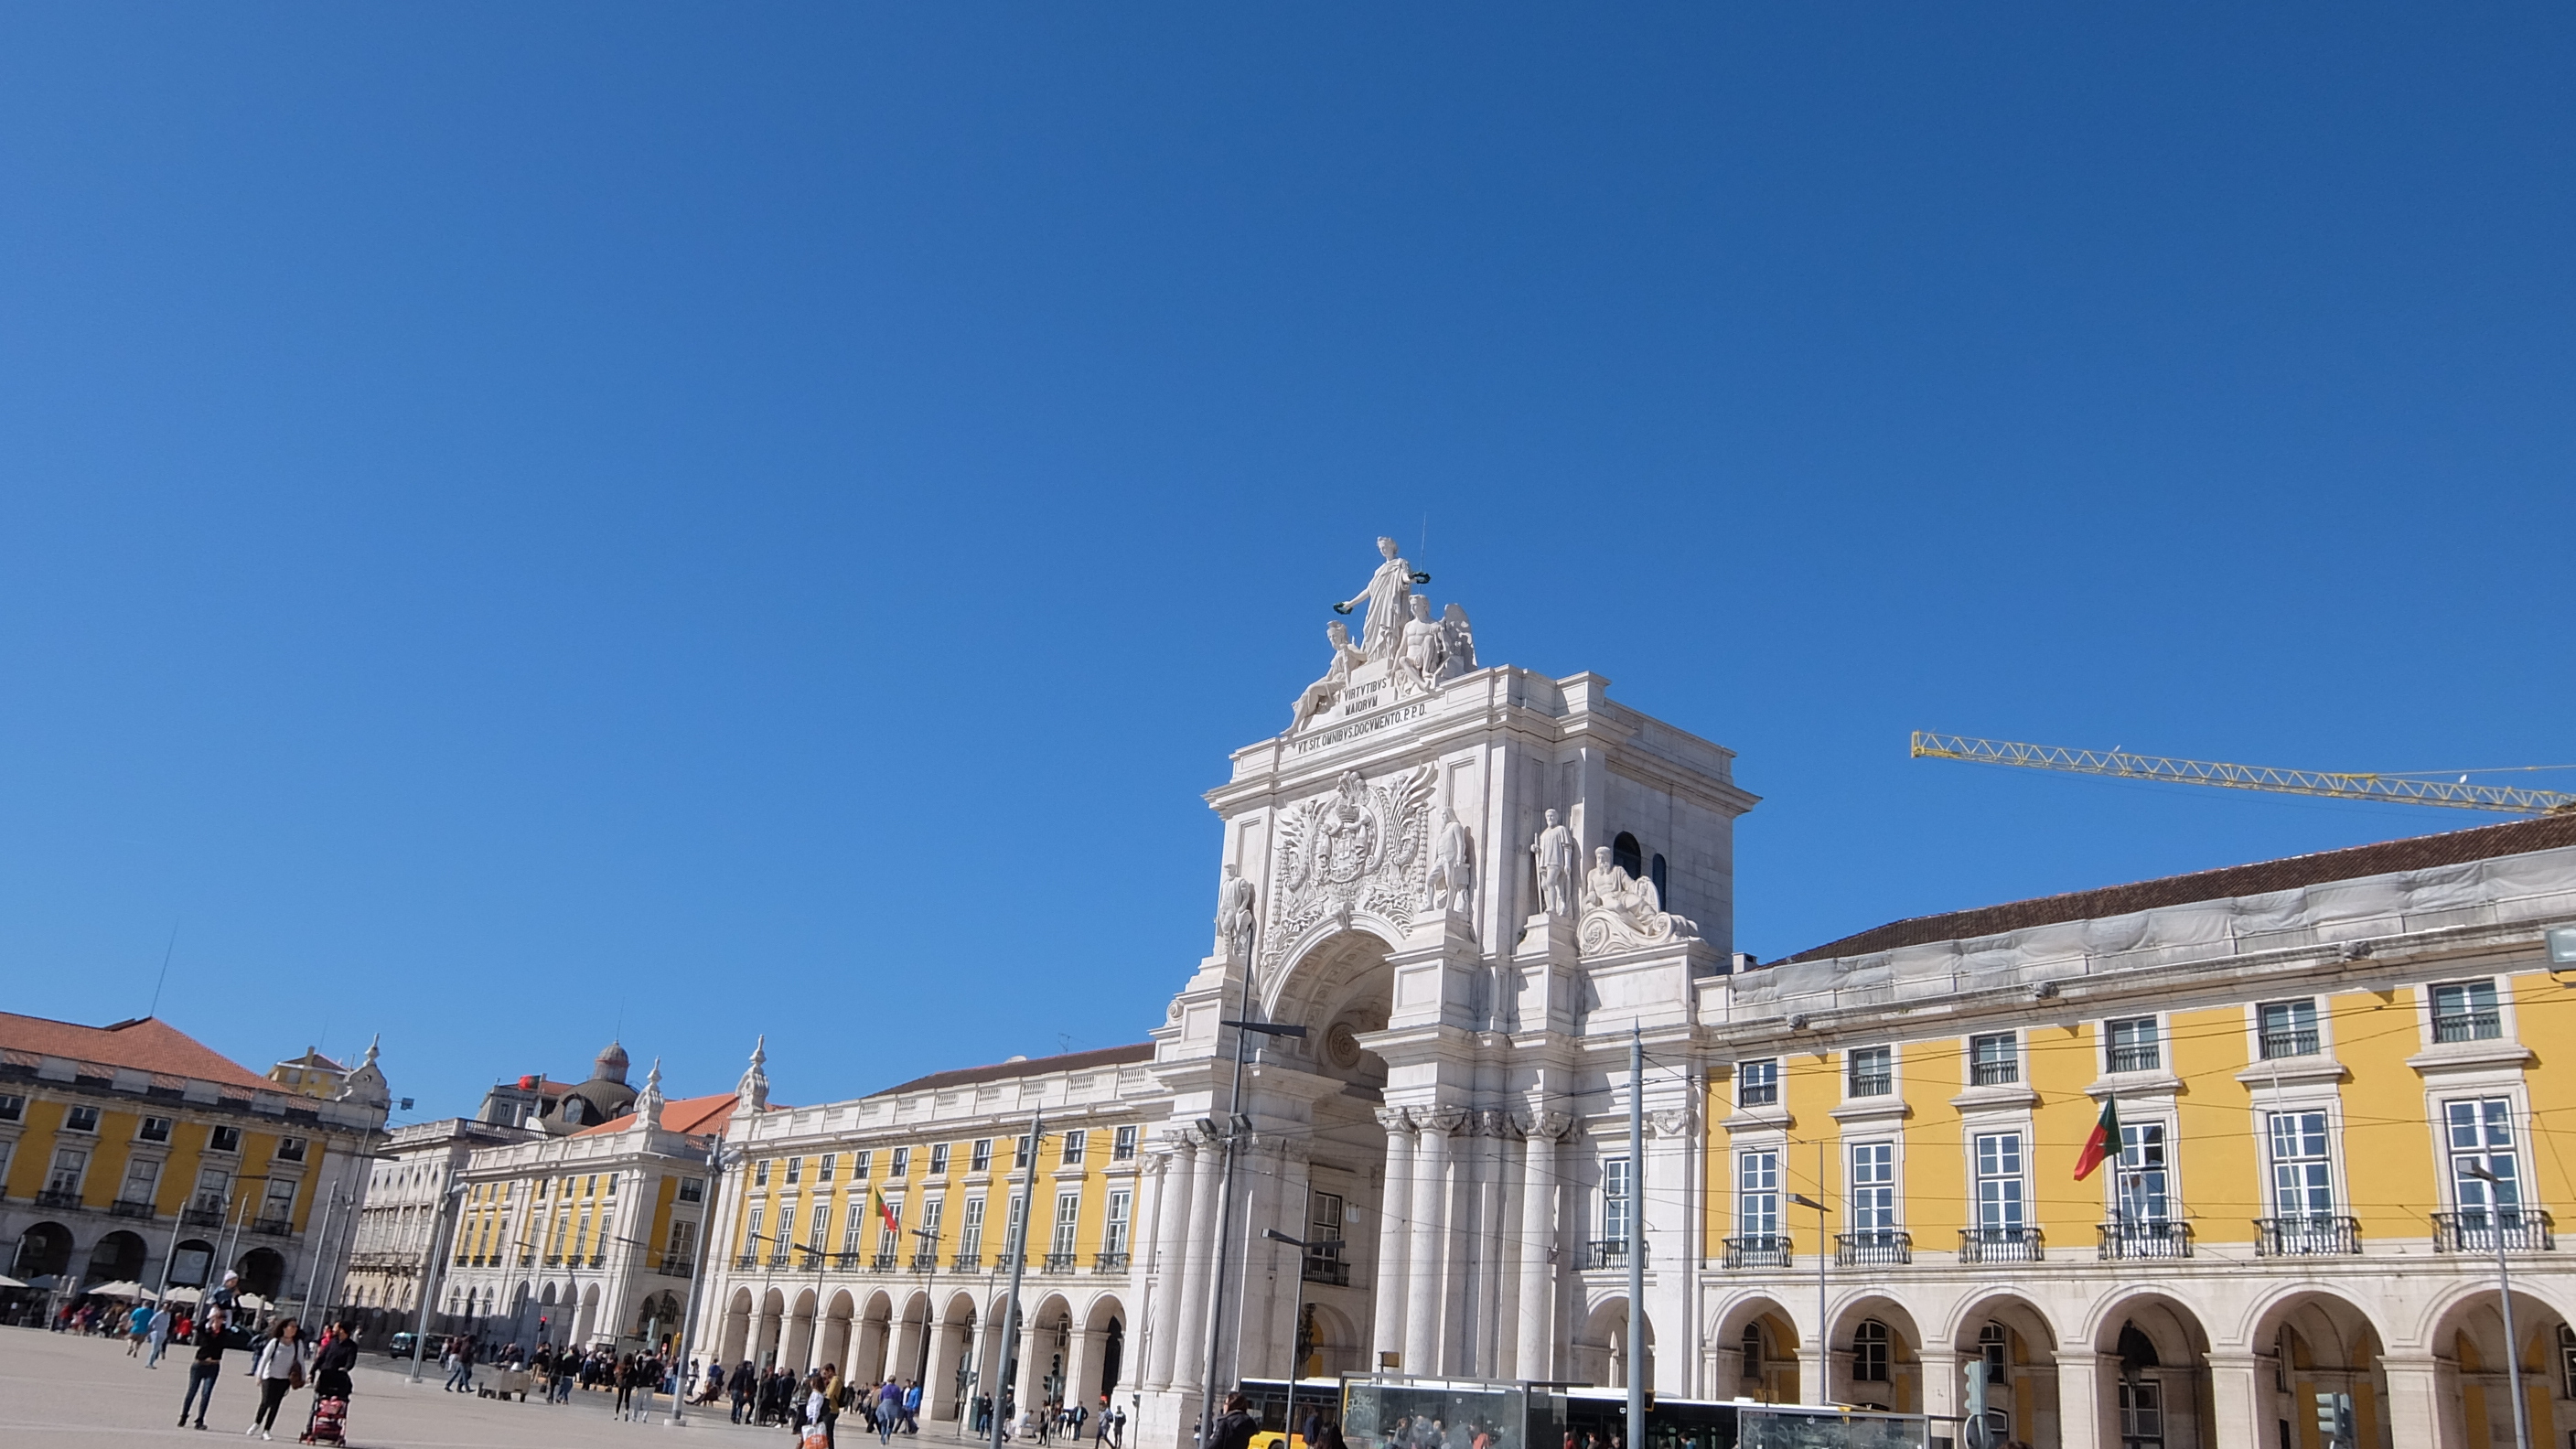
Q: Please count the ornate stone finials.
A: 3